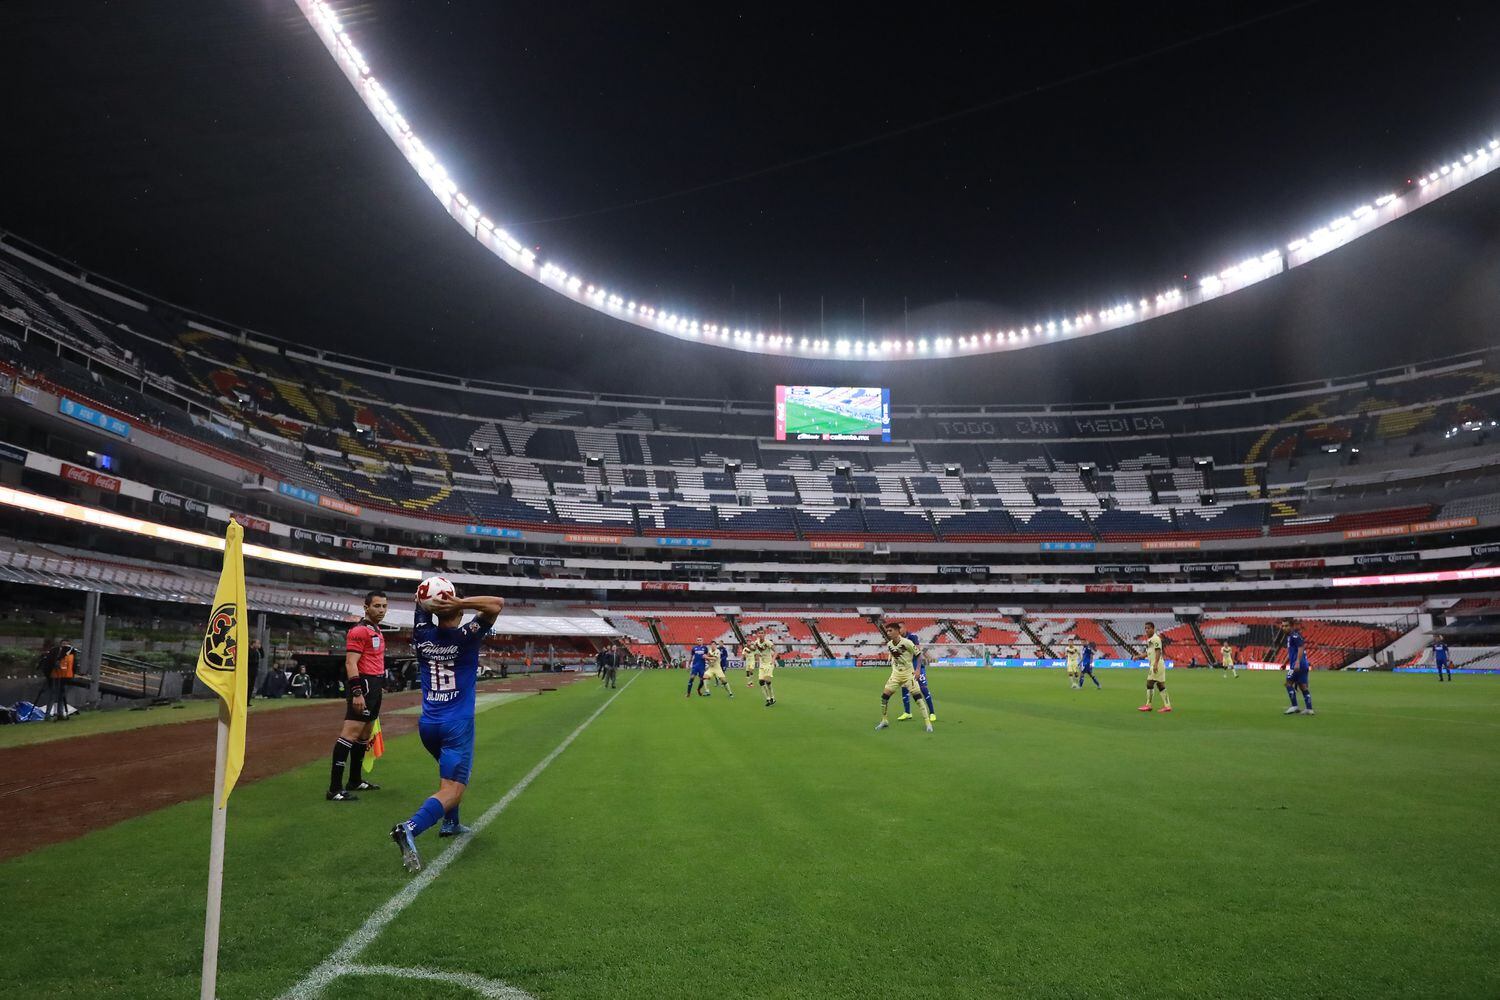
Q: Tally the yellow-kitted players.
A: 7